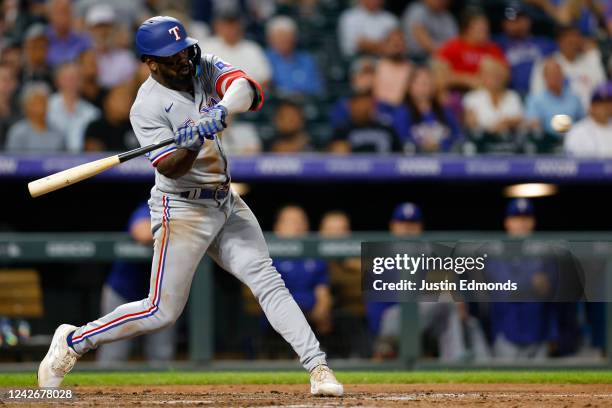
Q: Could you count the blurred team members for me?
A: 5